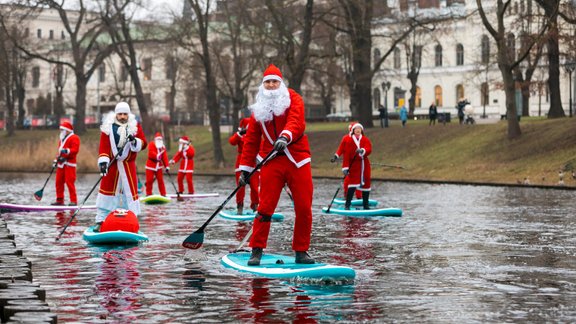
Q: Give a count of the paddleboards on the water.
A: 8